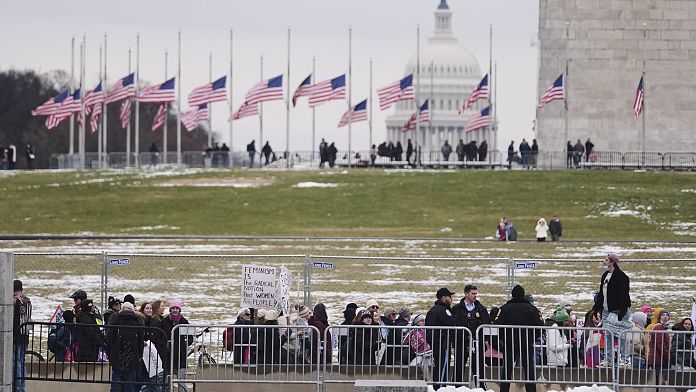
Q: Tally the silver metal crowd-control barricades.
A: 4